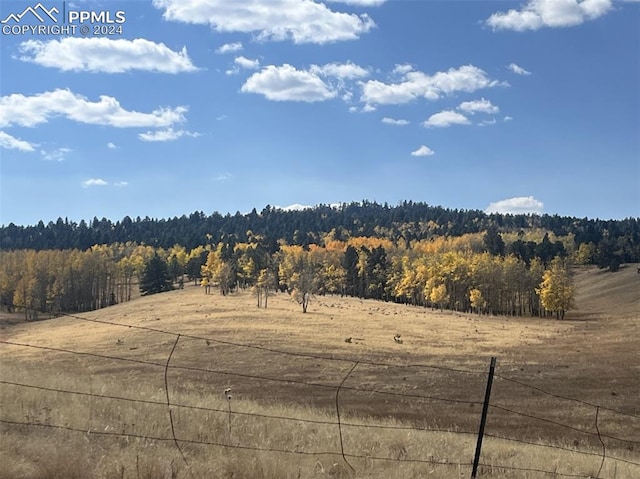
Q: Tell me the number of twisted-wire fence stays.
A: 3